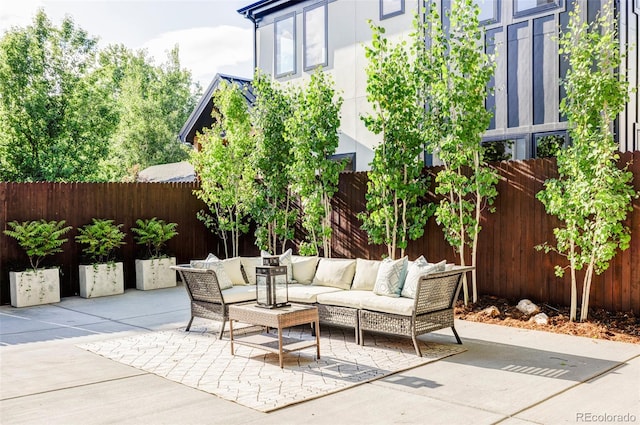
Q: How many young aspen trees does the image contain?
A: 6